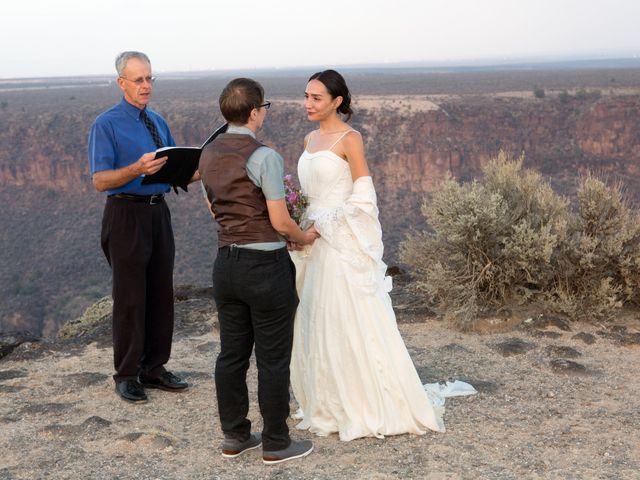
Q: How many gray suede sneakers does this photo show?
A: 2